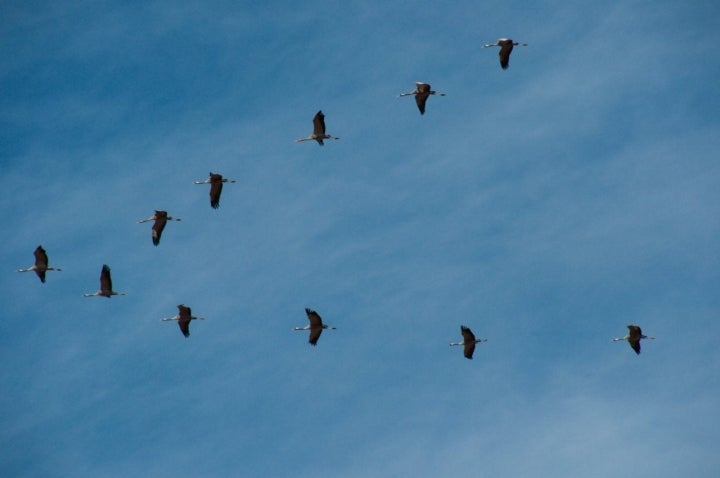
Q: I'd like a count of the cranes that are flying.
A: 11